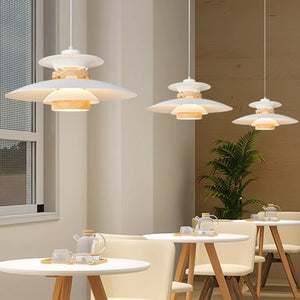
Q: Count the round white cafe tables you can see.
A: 3